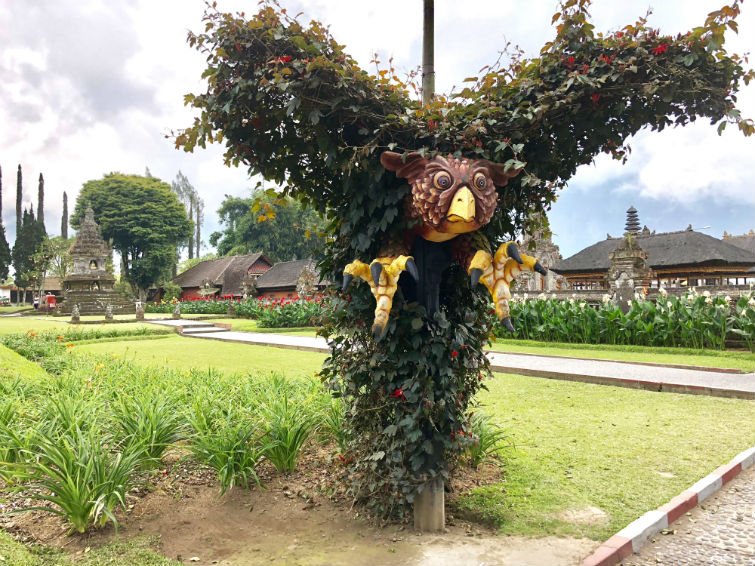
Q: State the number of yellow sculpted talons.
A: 2